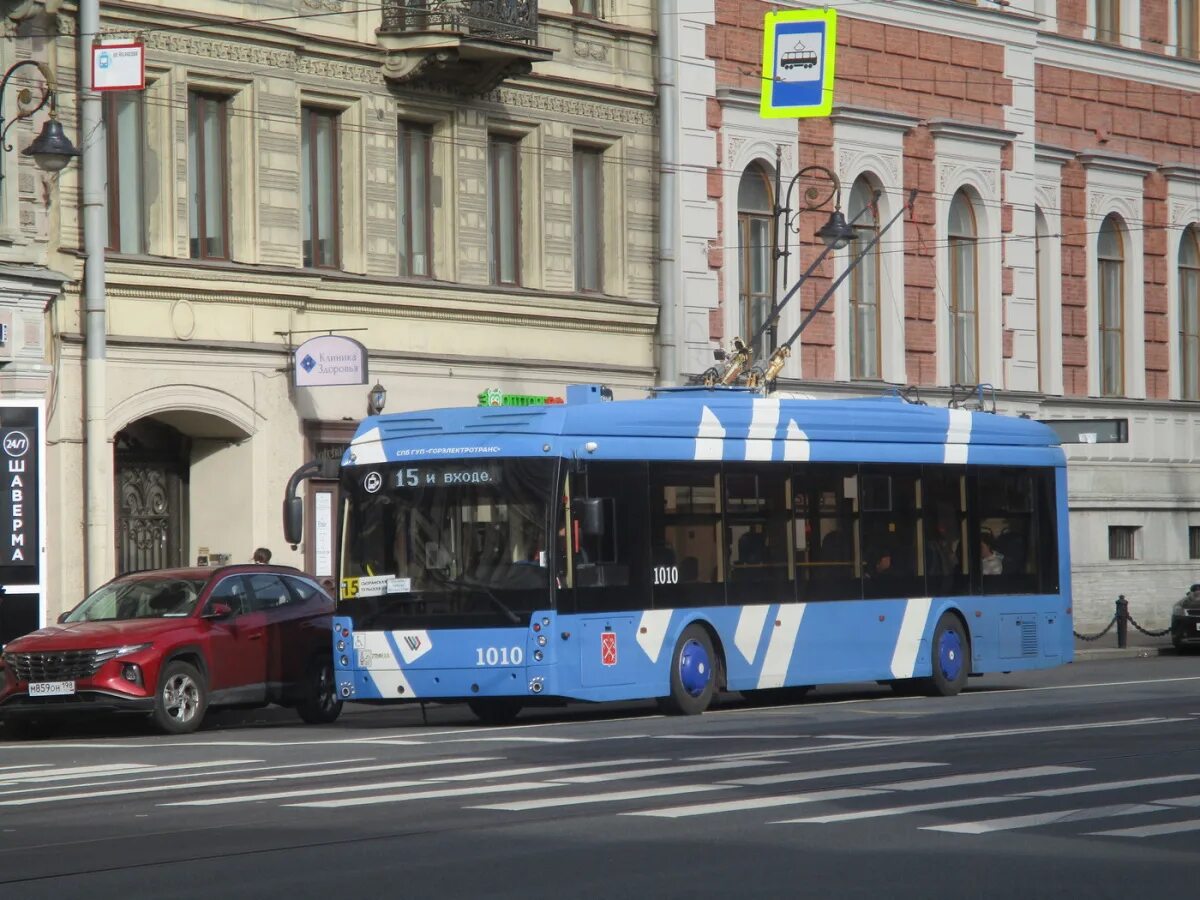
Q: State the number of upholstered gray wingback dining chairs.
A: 0